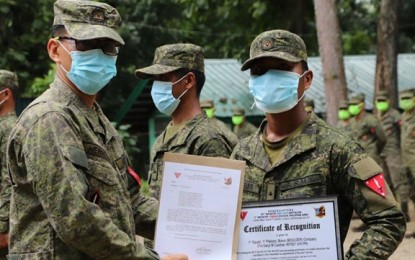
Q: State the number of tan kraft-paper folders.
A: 1